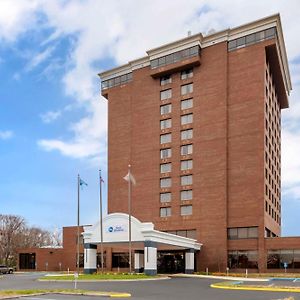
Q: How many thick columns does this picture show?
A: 4